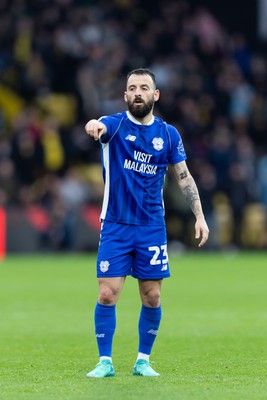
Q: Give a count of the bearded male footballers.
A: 1